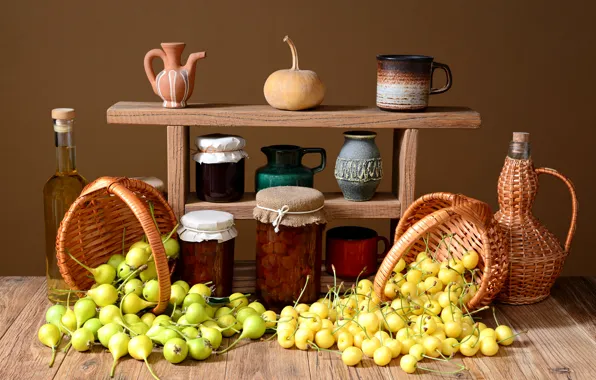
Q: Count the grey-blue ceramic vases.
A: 1